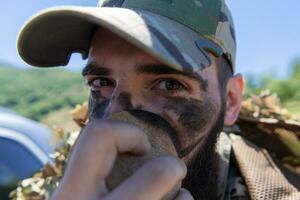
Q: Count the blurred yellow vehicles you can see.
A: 0